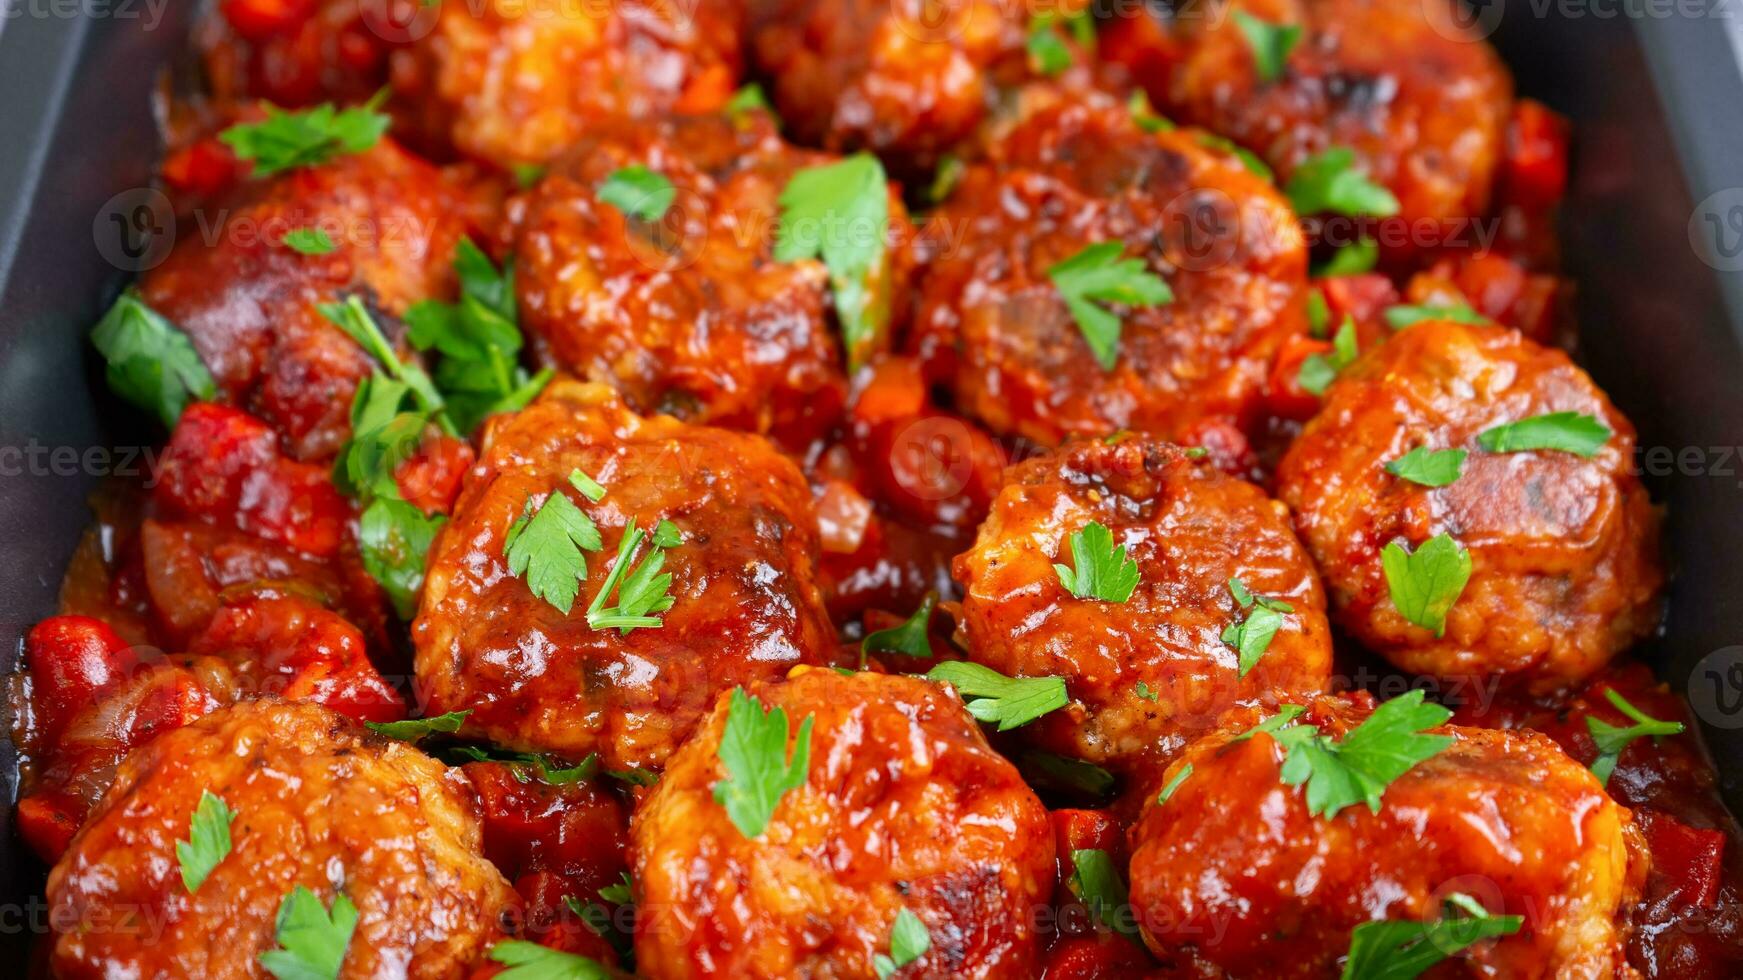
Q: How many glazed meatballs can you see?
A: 12